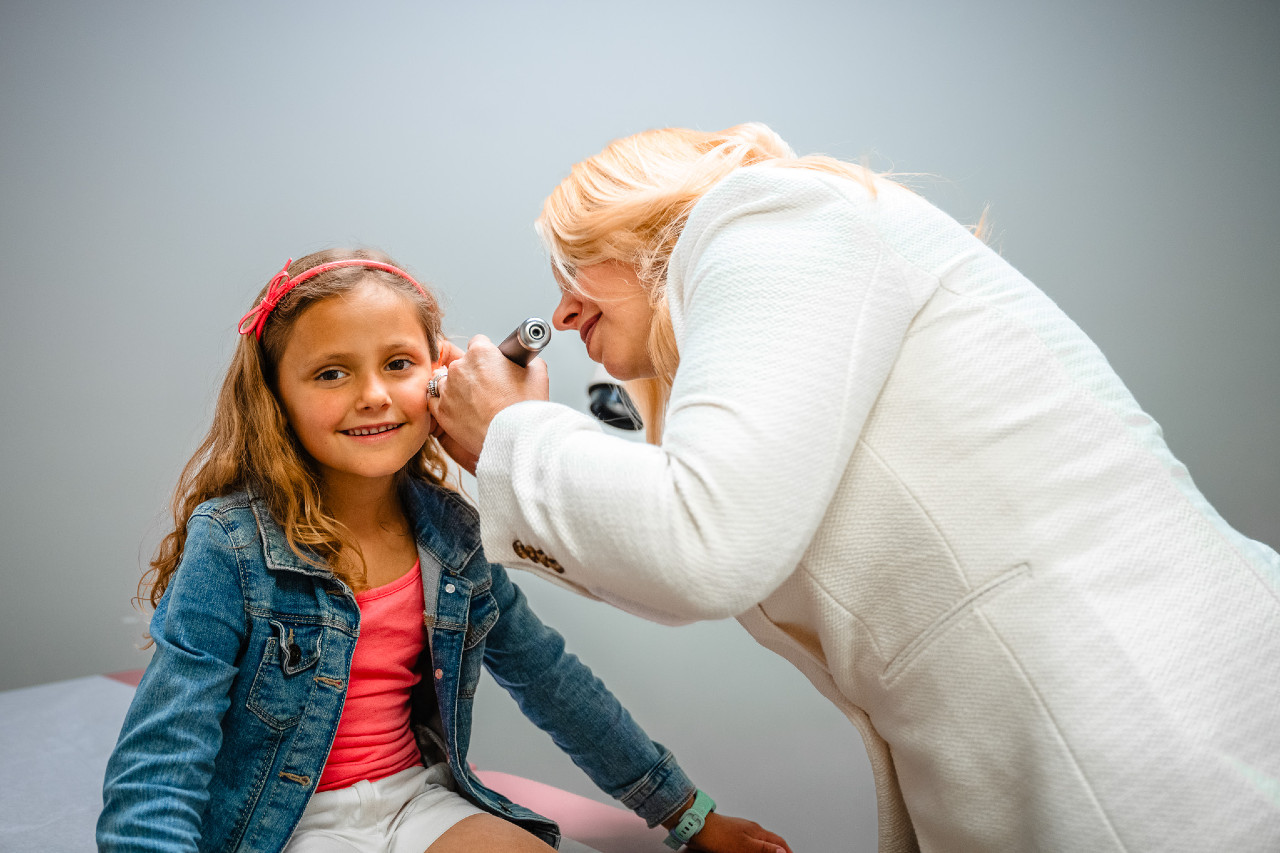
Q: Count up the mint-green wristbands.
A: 1